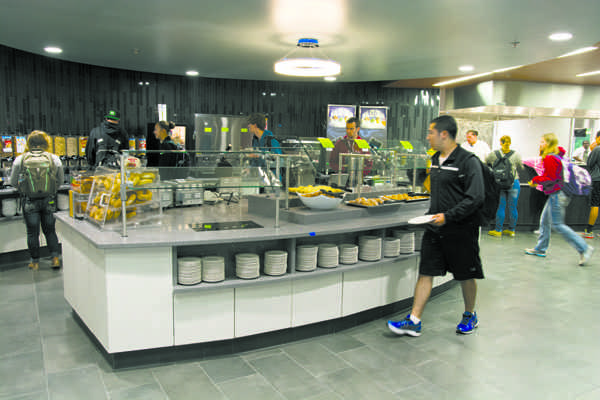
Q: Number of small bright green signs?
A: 6